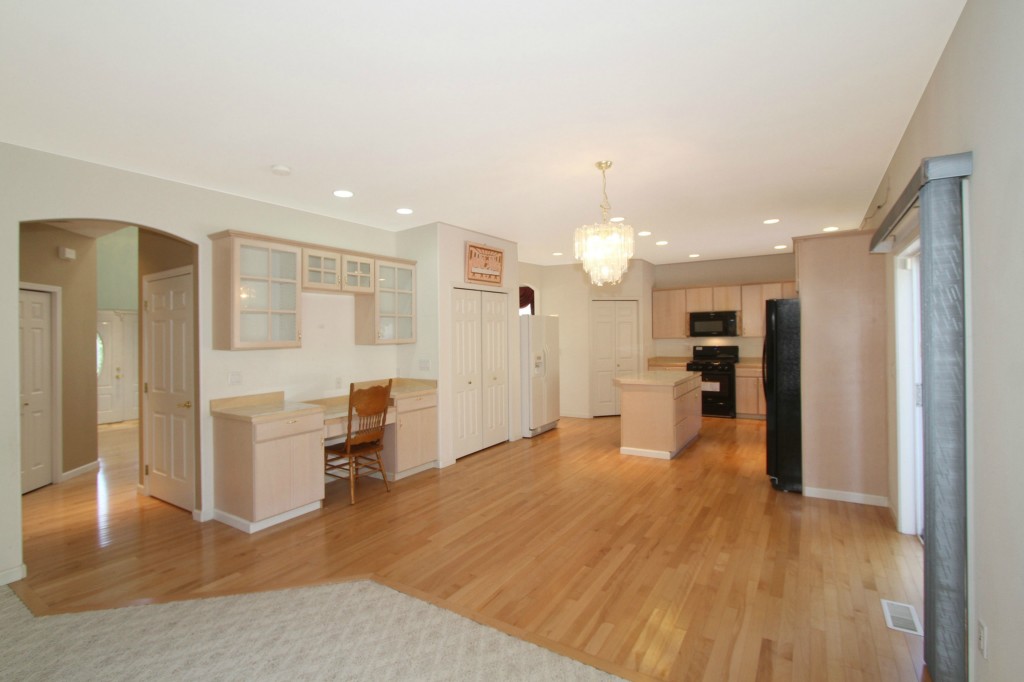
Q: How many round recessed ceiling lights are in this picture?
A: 10